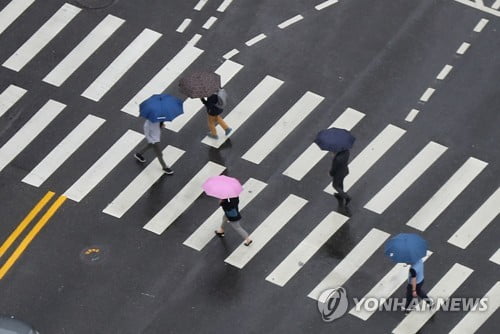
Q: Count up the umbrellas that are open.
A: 5